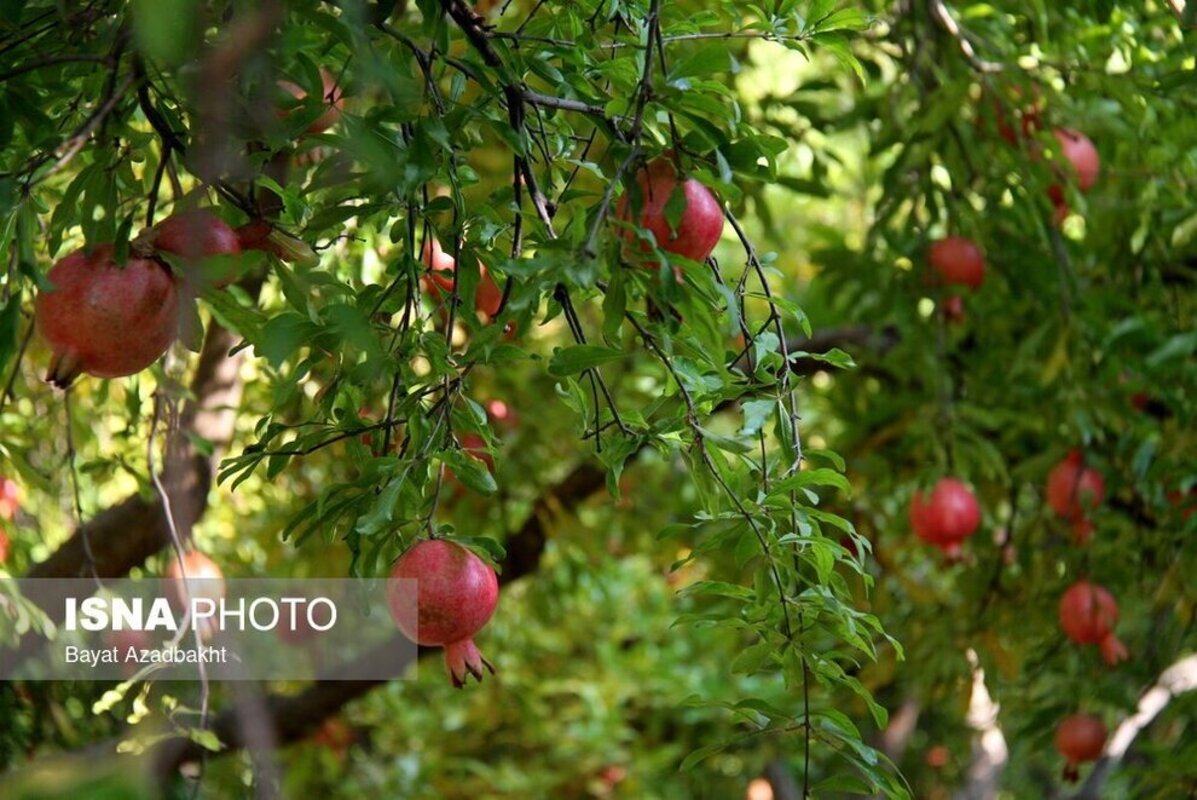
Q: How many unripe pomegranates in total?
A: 0